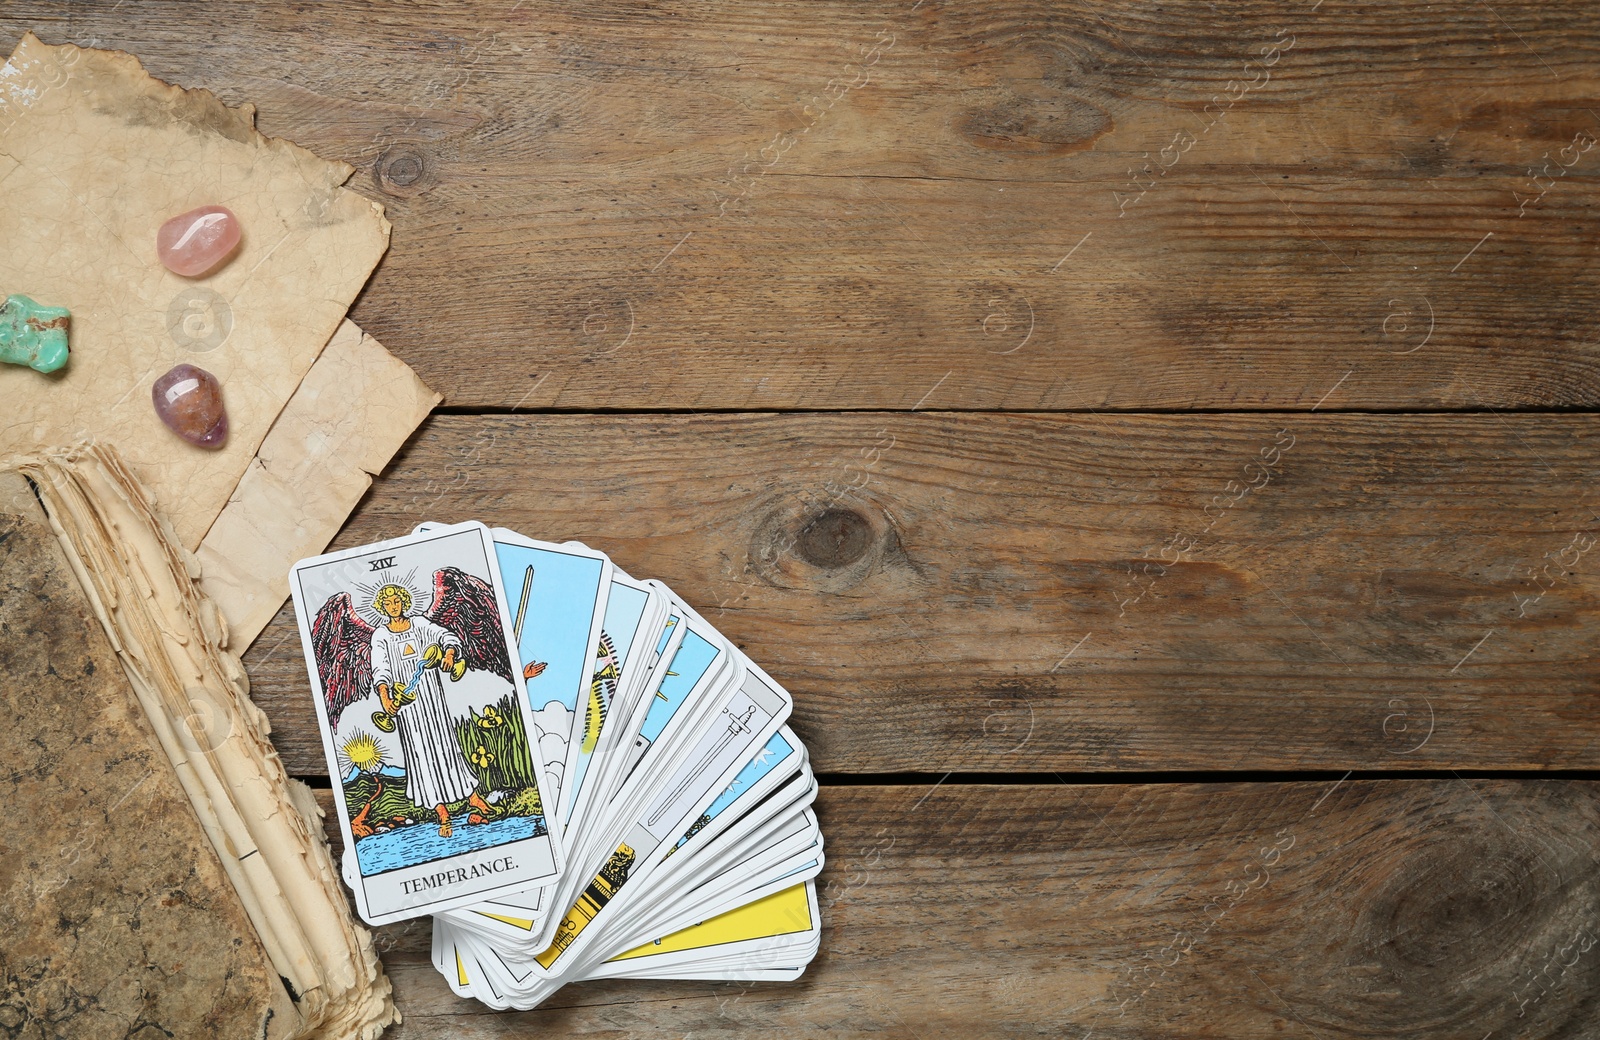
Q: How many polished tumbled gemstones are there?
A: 3